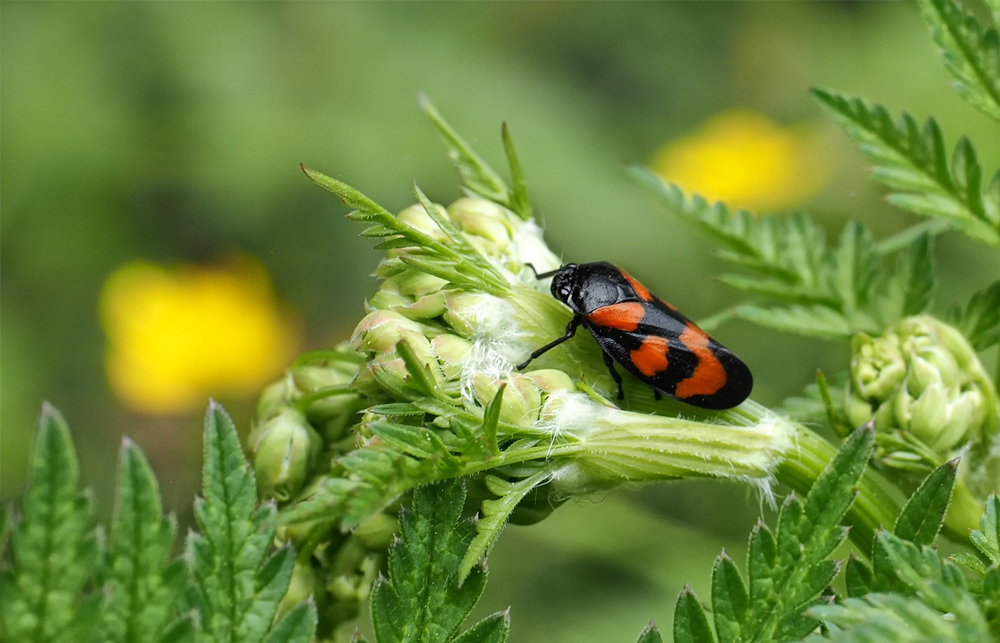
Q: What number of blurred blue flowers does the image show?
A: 0